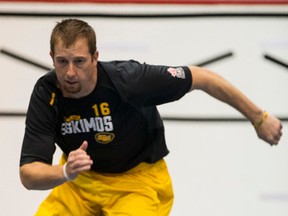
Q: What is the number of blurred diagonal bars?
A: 3